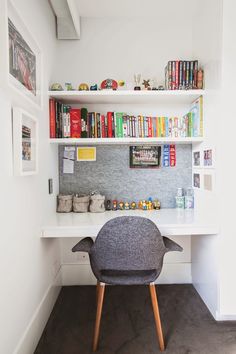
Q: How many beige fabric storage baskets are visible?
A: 3